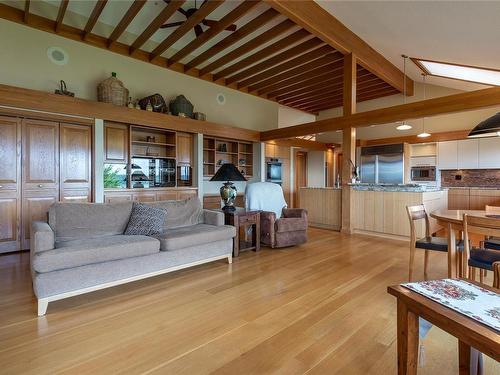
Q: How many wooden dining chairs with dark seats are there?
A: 3